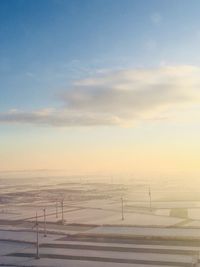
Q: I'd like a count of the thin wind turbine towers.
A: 6